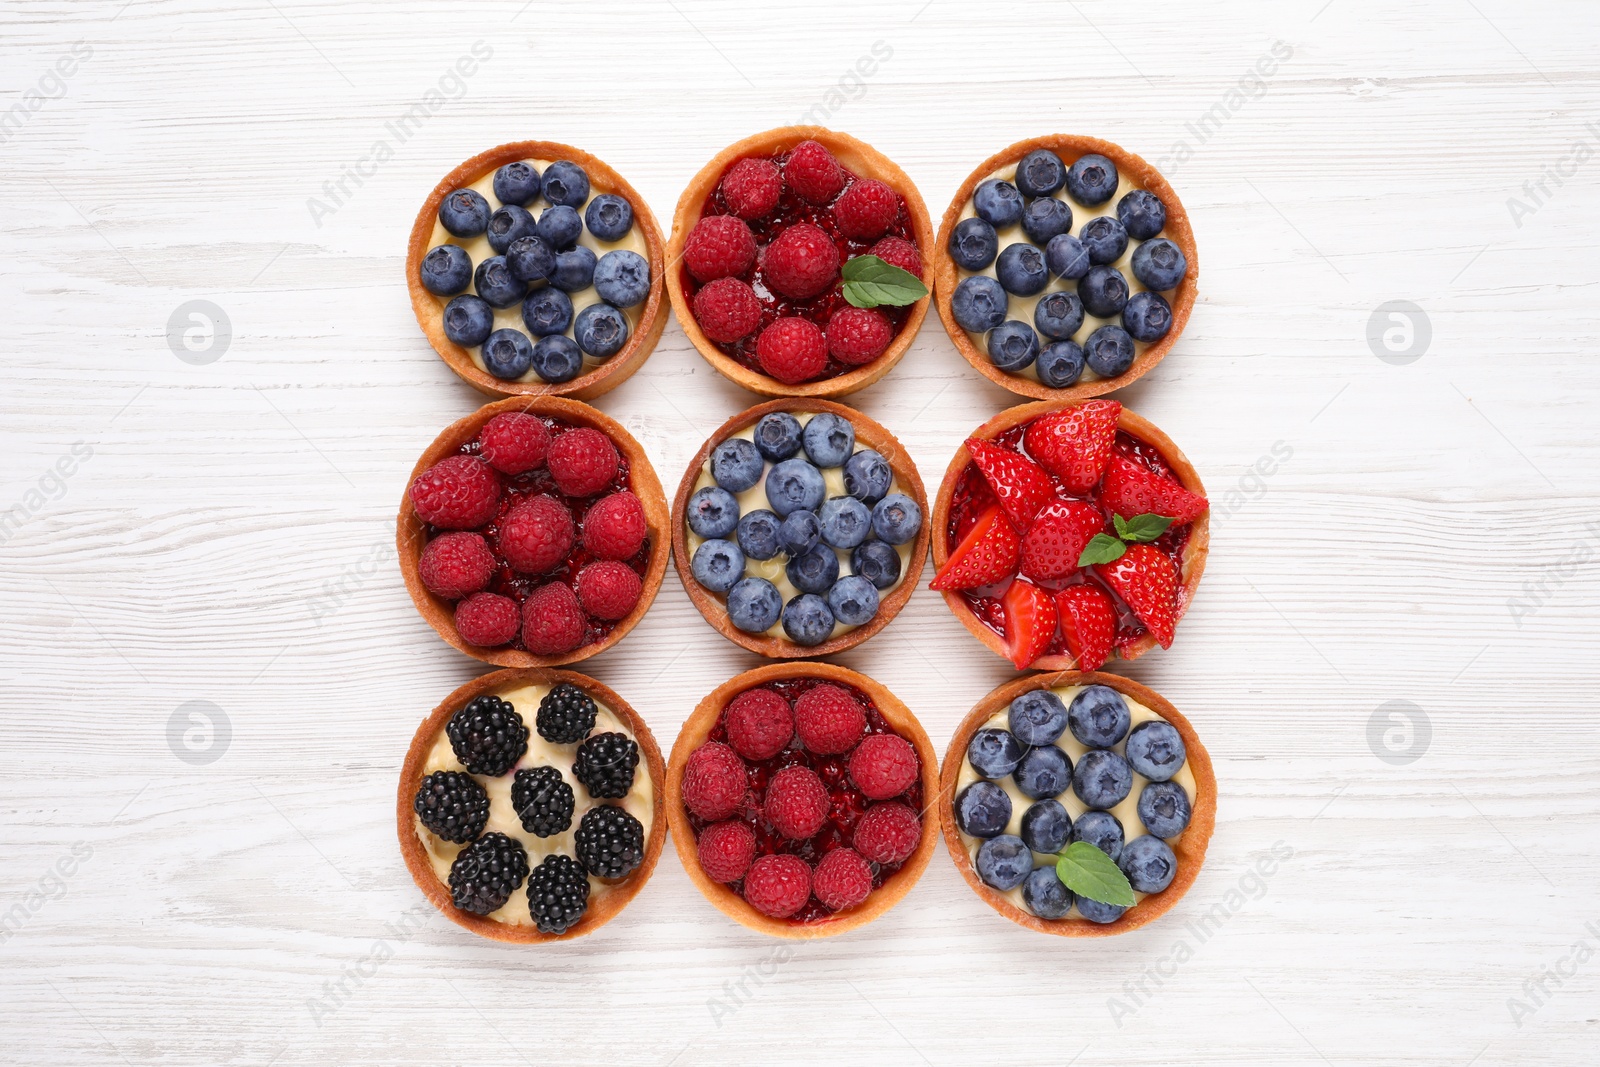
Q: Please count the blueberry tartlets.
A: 4